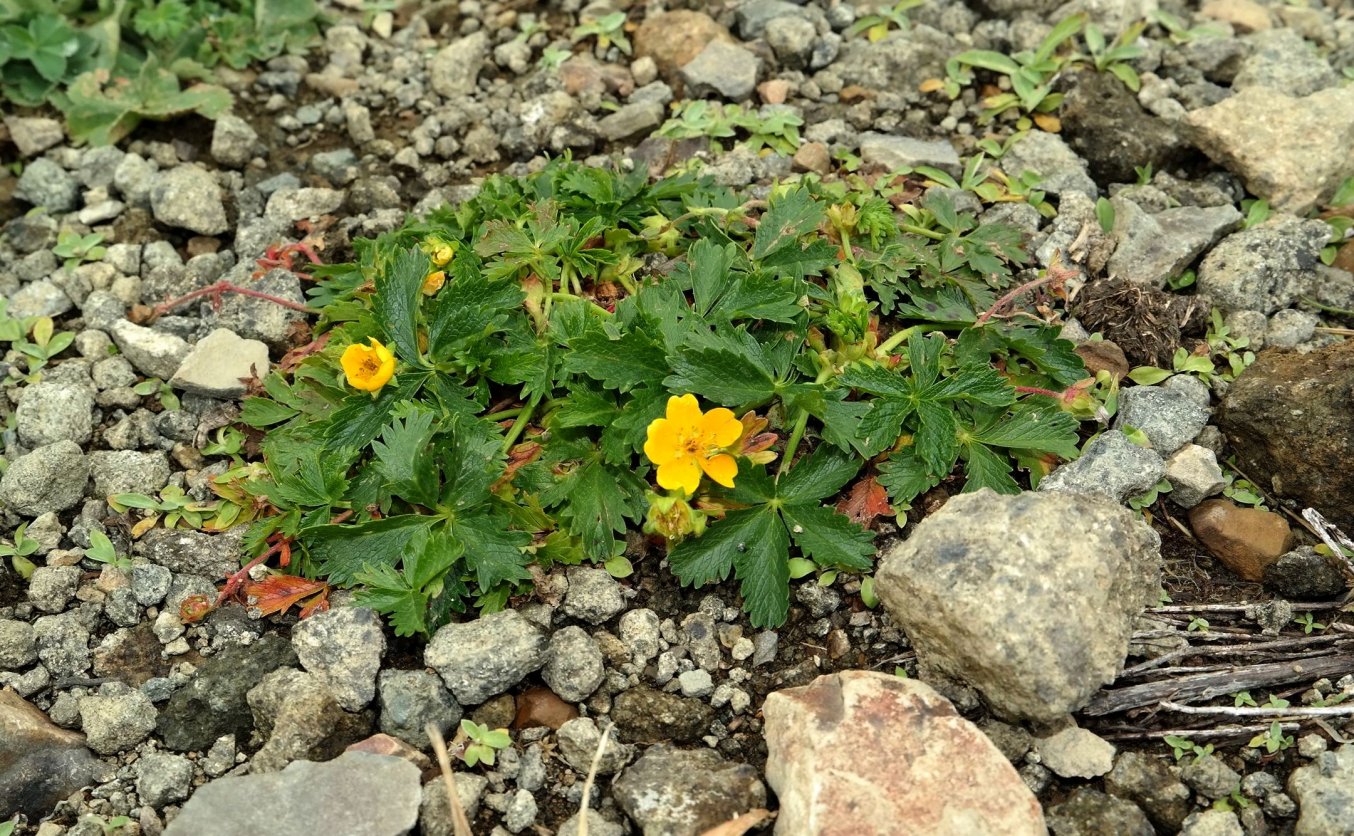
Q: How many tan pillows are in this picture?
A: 0